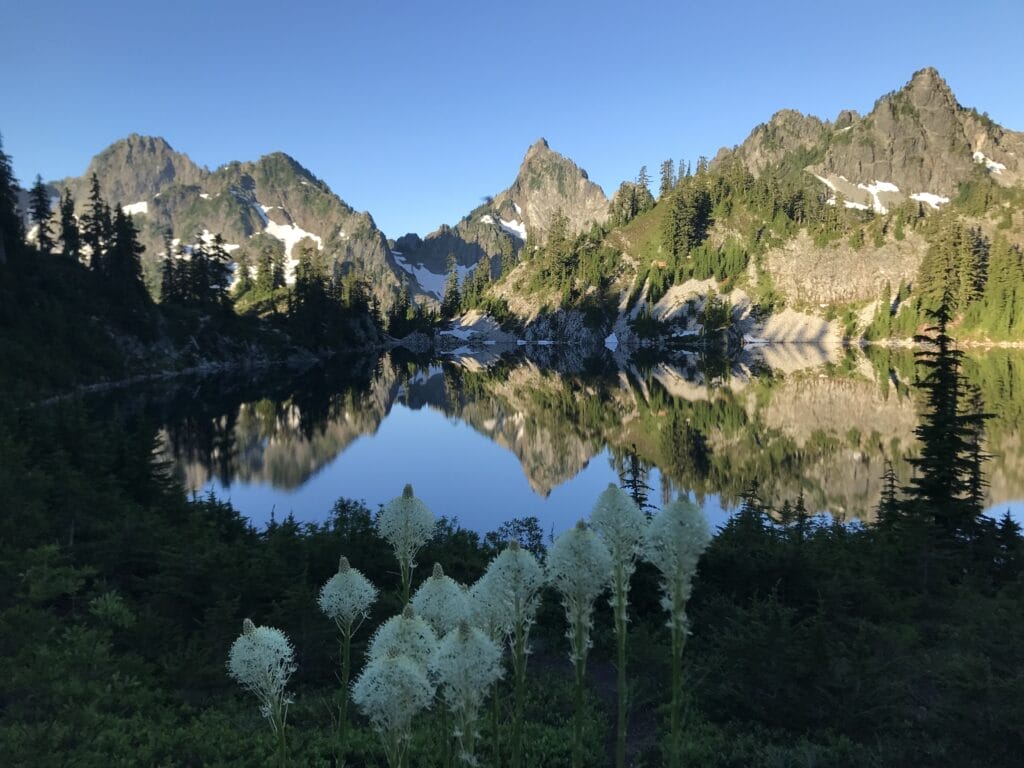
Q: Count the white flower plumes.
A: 12